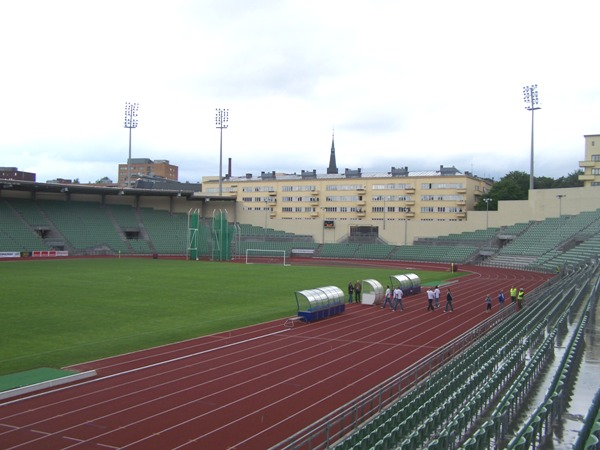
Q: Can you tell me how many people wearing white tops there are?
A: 5